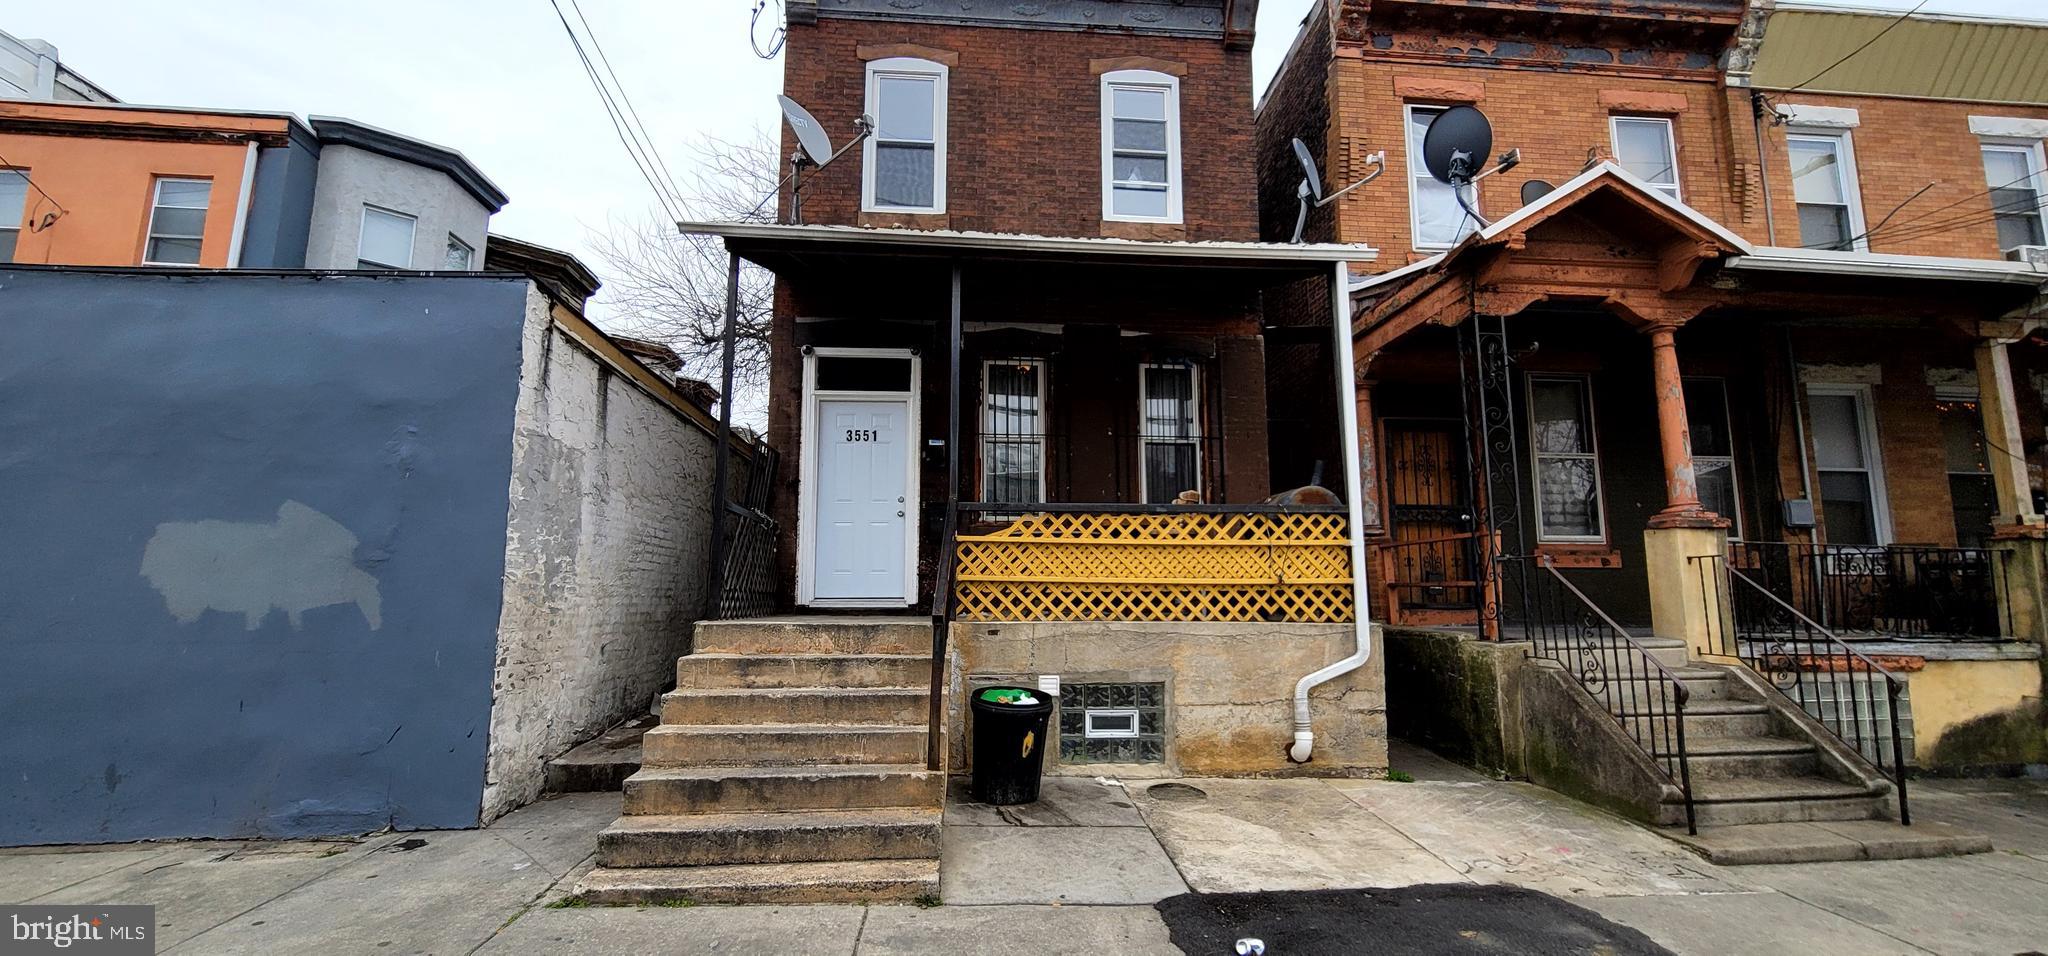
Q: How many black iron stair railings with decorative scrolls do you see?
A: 2